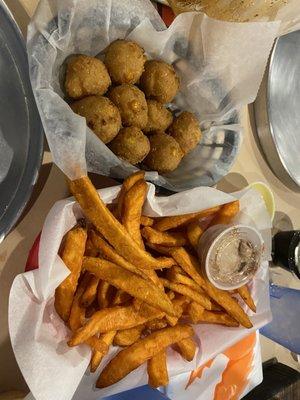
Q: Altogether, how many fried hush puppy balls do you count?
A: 9